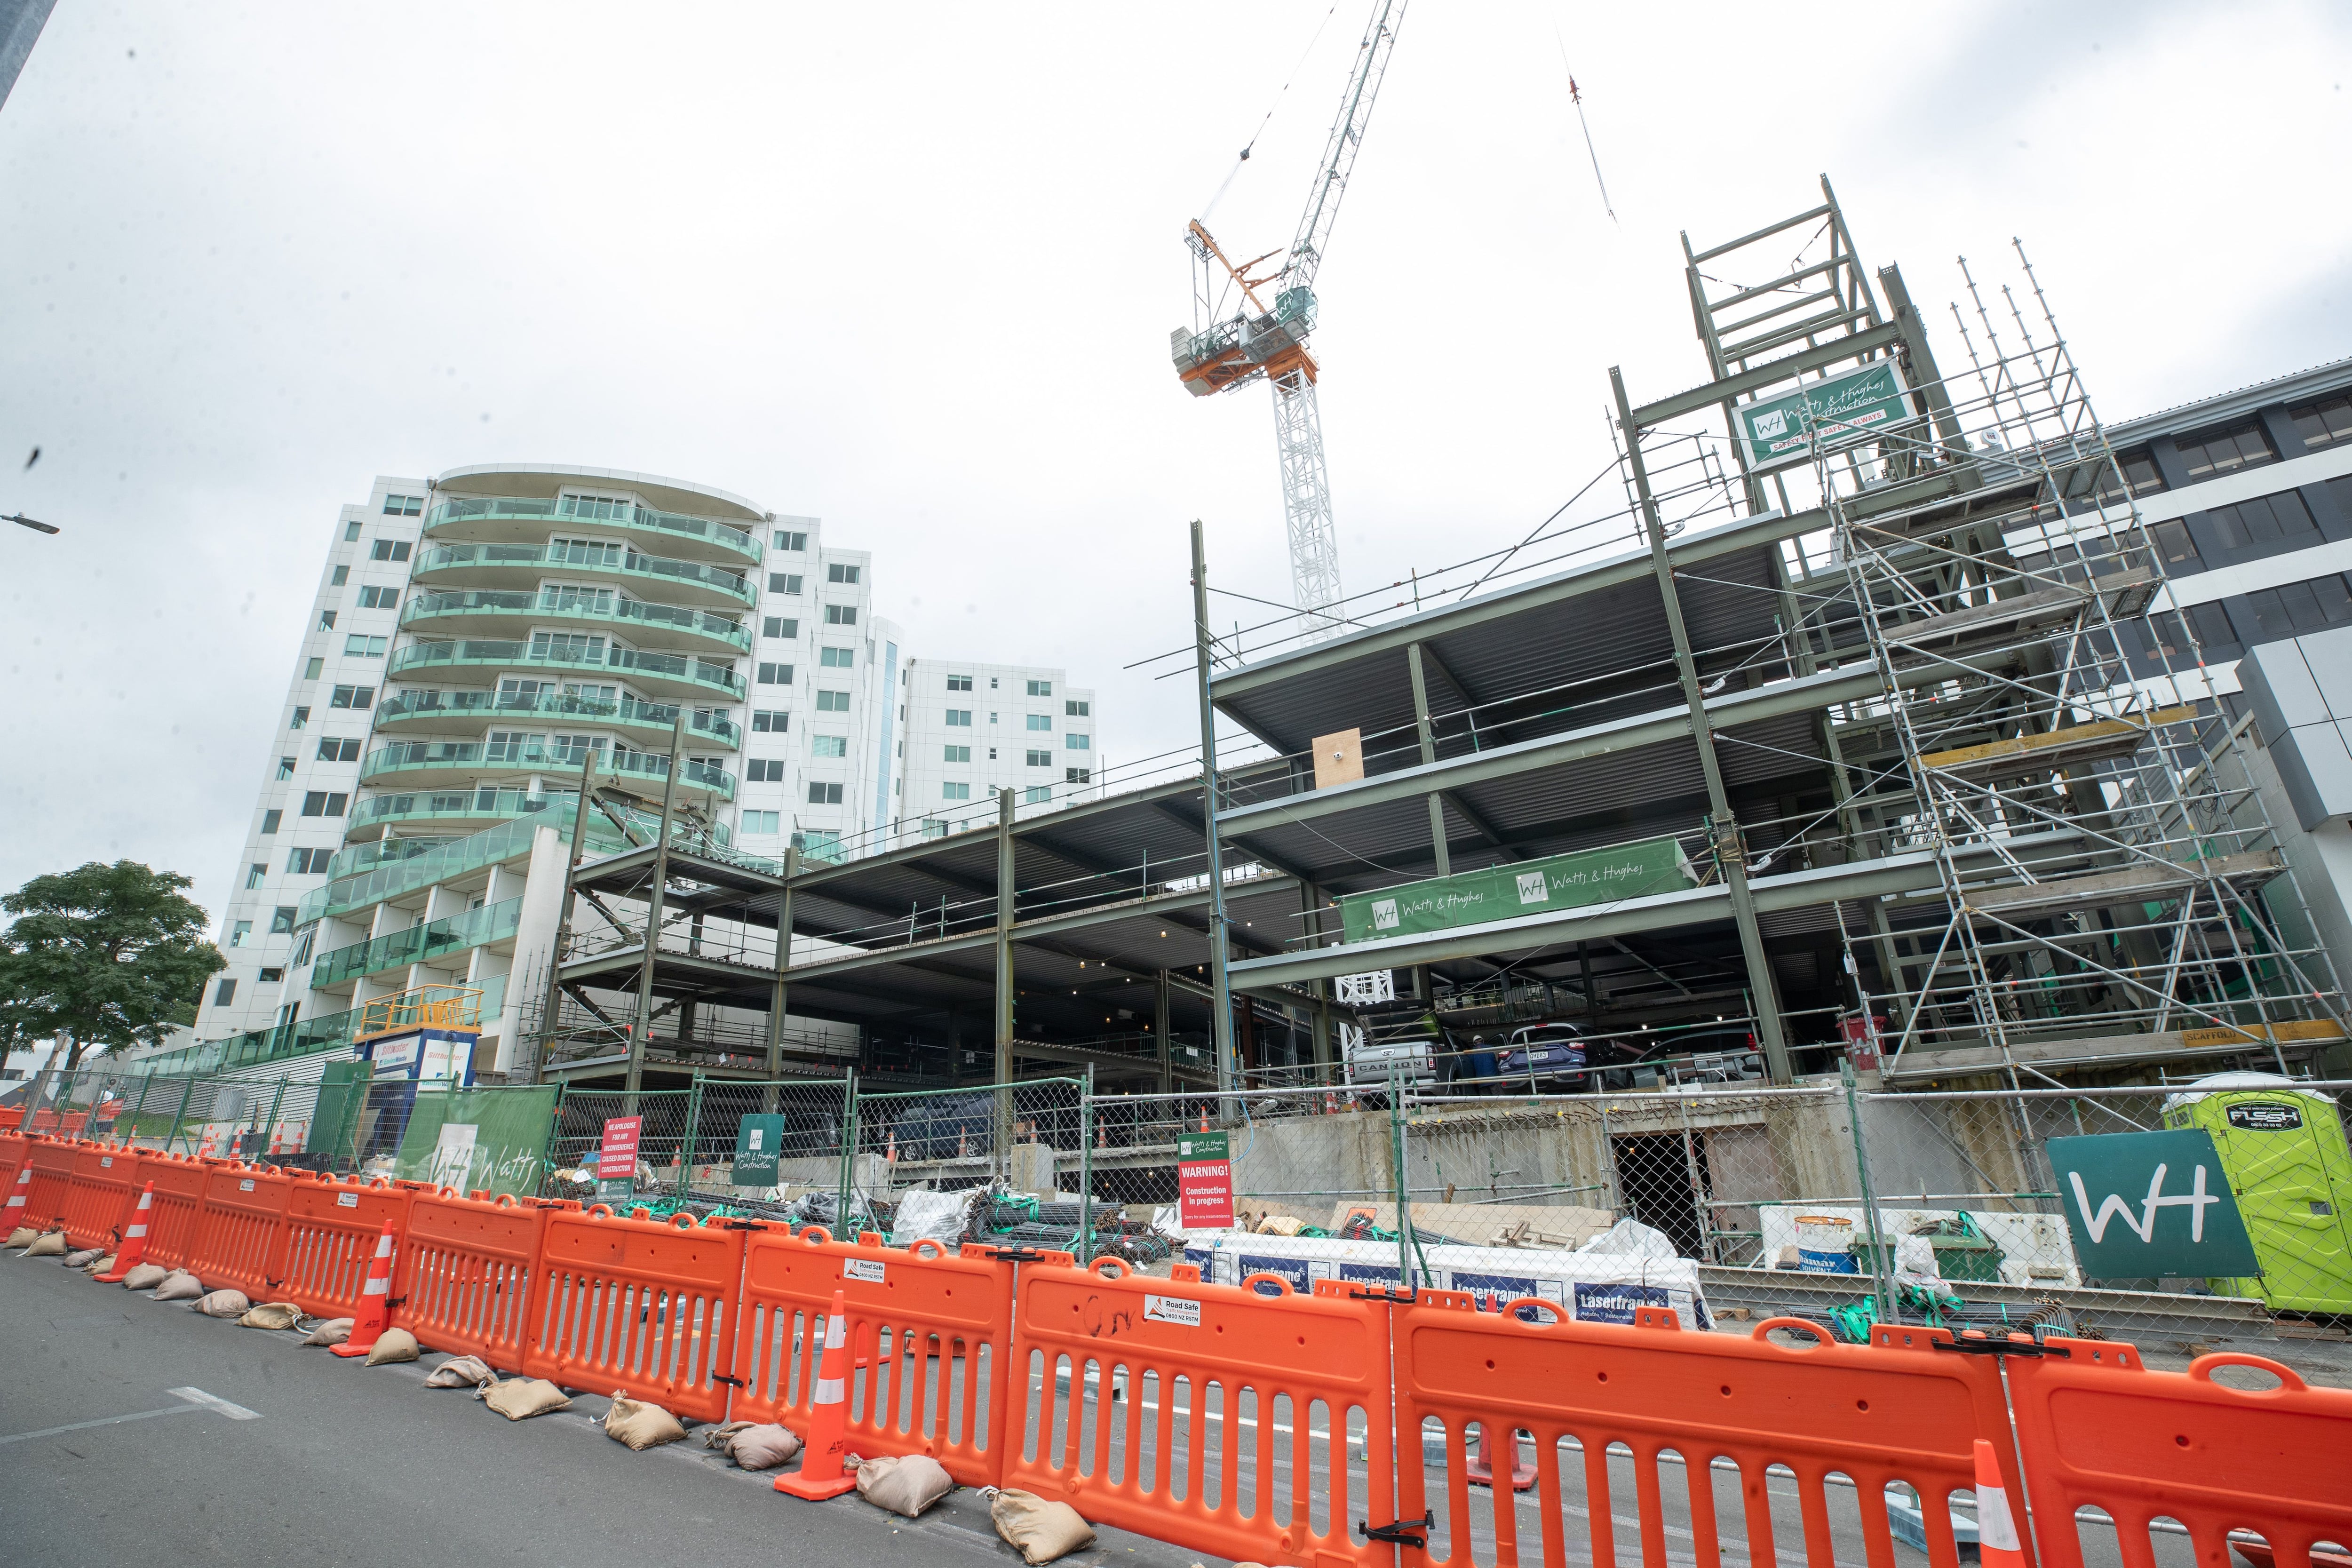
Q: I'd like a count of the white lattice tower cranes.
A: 1